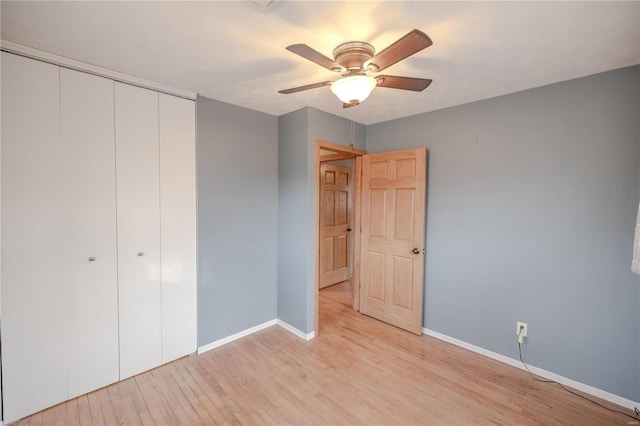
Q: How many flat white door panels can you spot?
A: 4